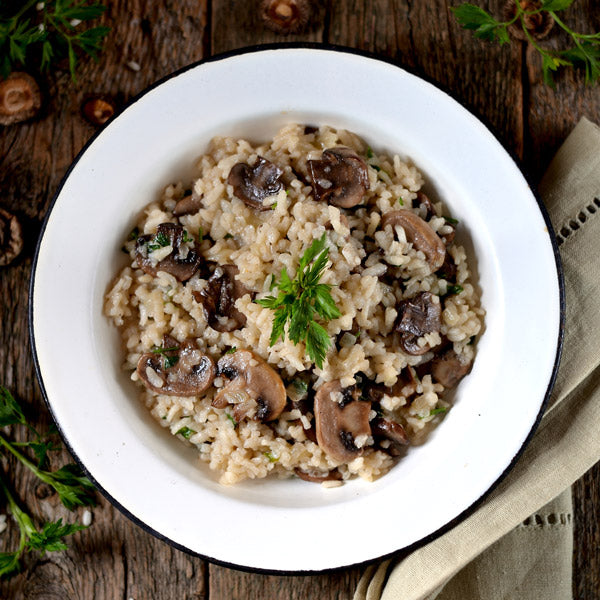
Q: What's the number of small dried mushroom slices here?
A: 5